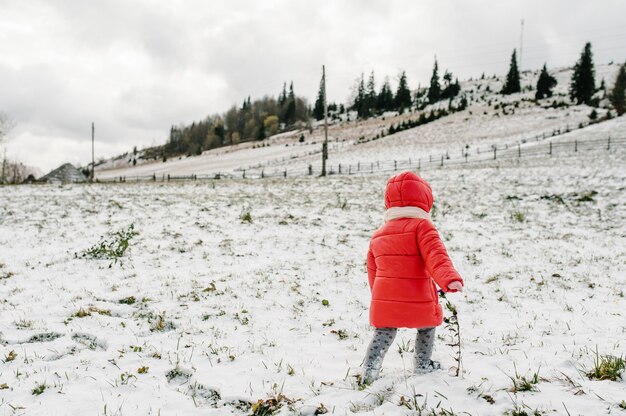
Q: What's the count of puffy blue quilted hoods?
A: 0